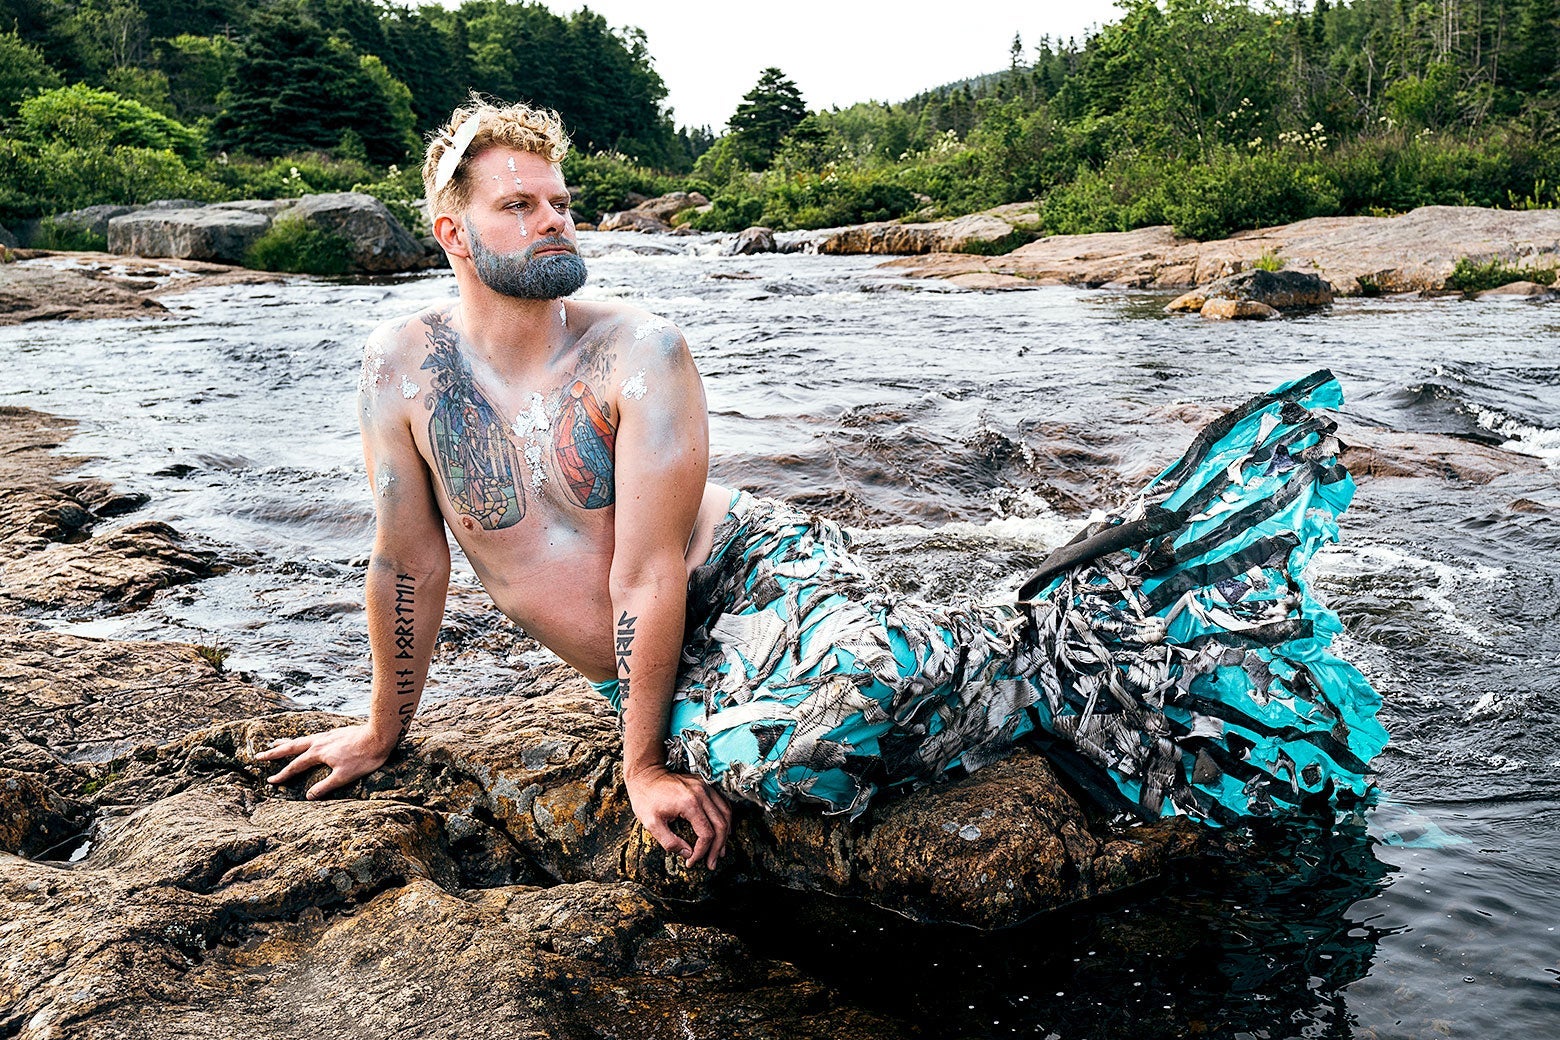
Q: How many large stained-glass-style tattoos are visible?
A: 2